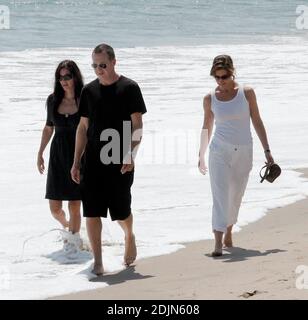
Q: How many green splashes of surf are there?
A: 0